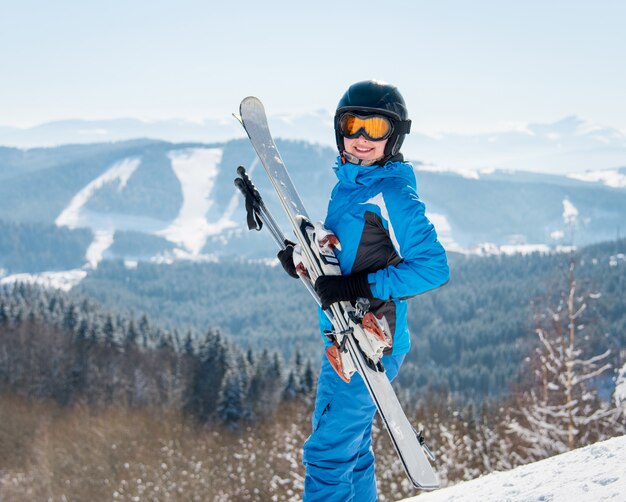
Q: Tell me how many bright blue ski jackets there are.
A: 1